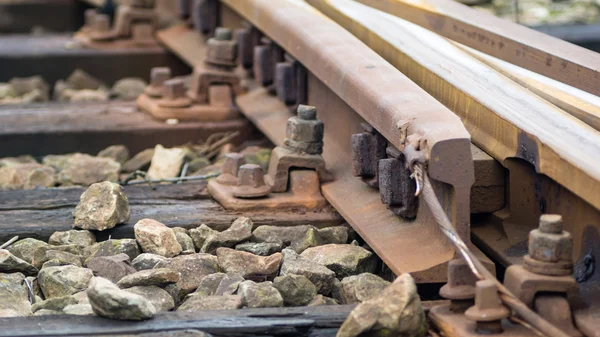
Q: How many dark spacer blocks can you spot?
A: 7